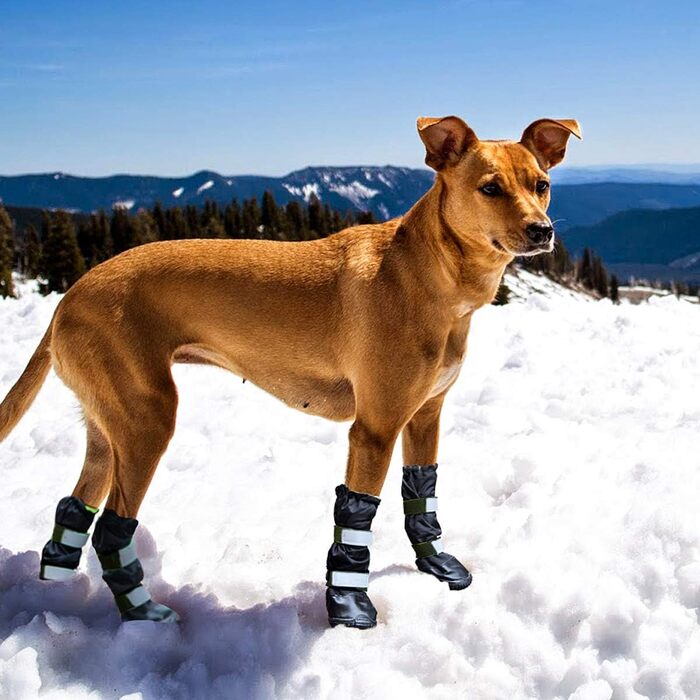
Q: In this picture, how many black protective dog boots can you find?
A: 4